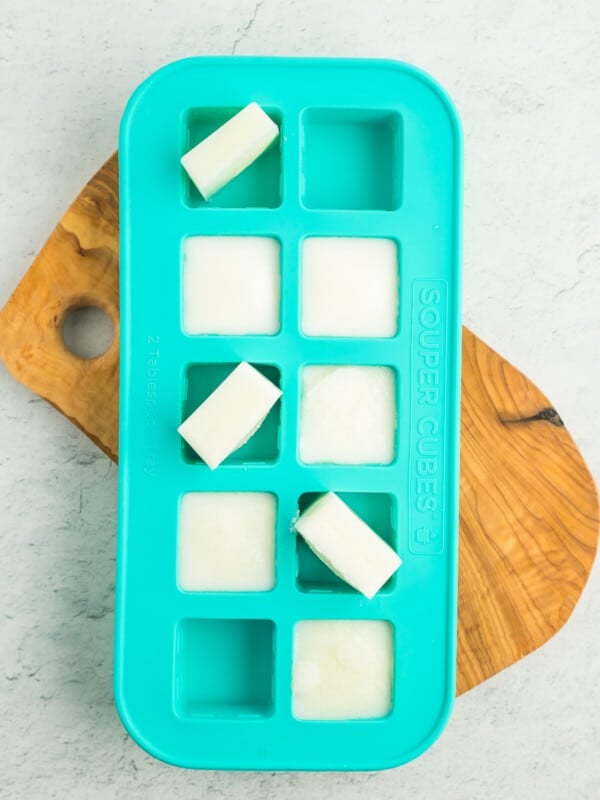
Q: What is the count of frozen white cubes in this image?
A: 8